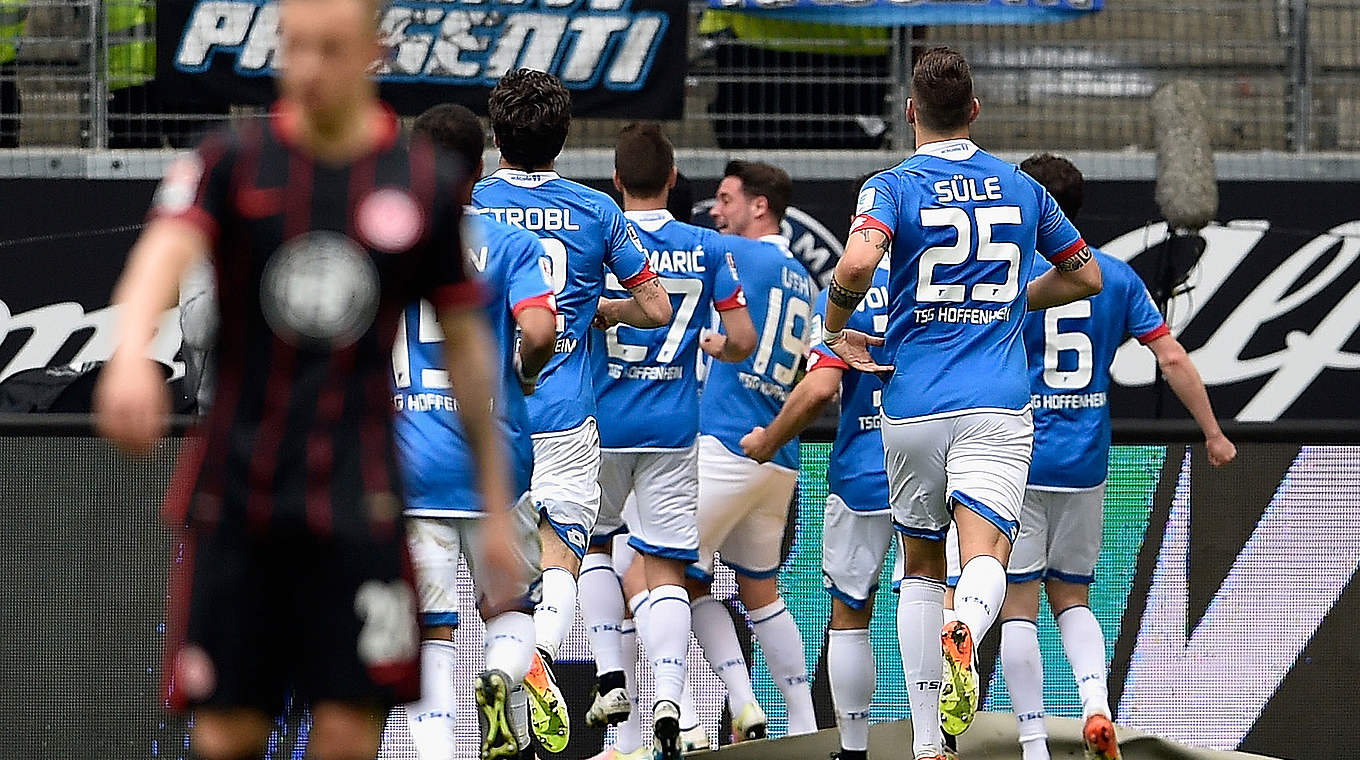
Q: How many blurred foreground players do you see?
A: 1